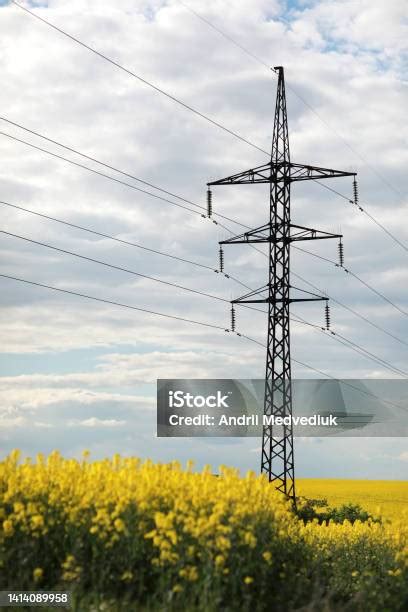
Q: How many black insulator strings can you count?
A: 6